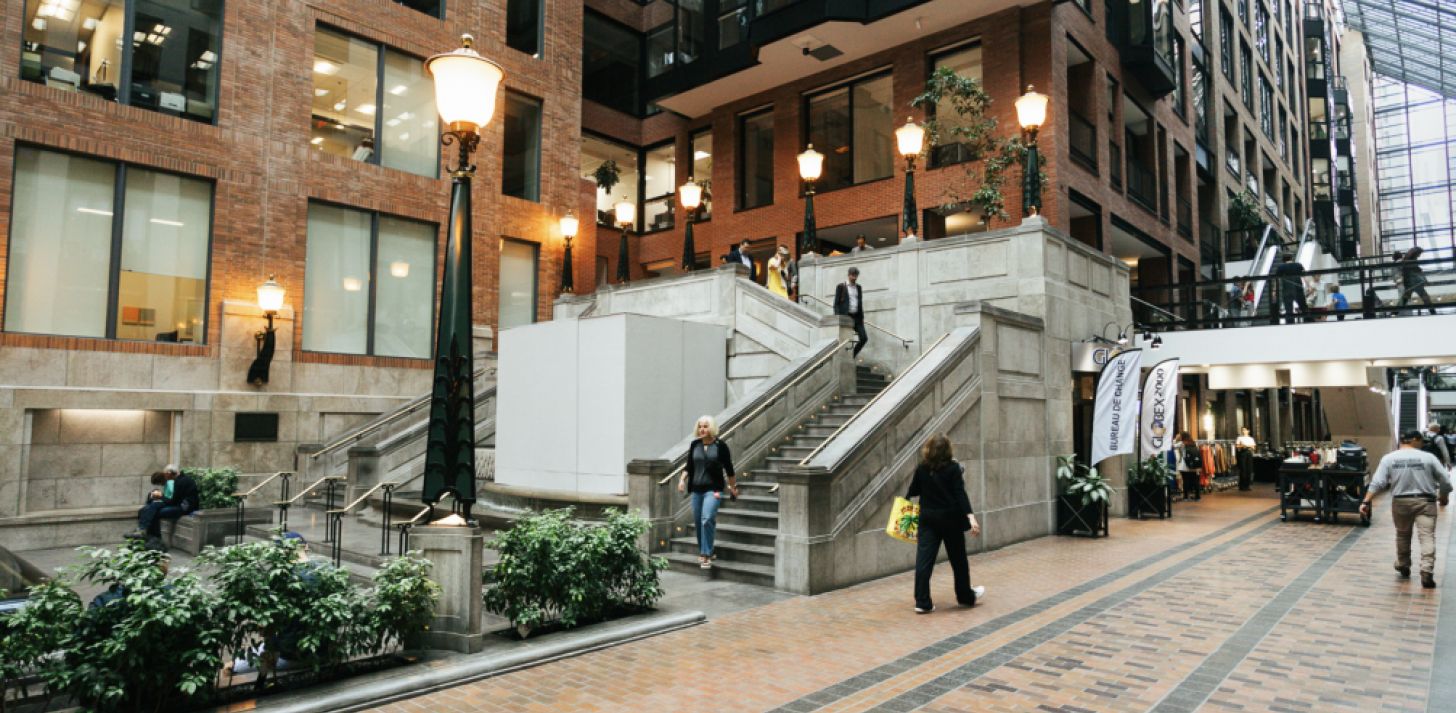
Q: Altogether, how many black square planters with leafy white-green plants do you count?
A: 2